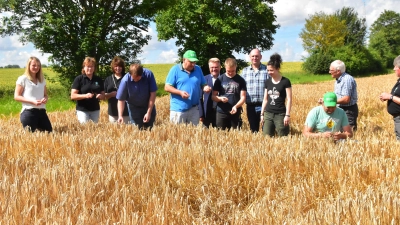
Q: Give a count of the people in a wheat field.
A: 12